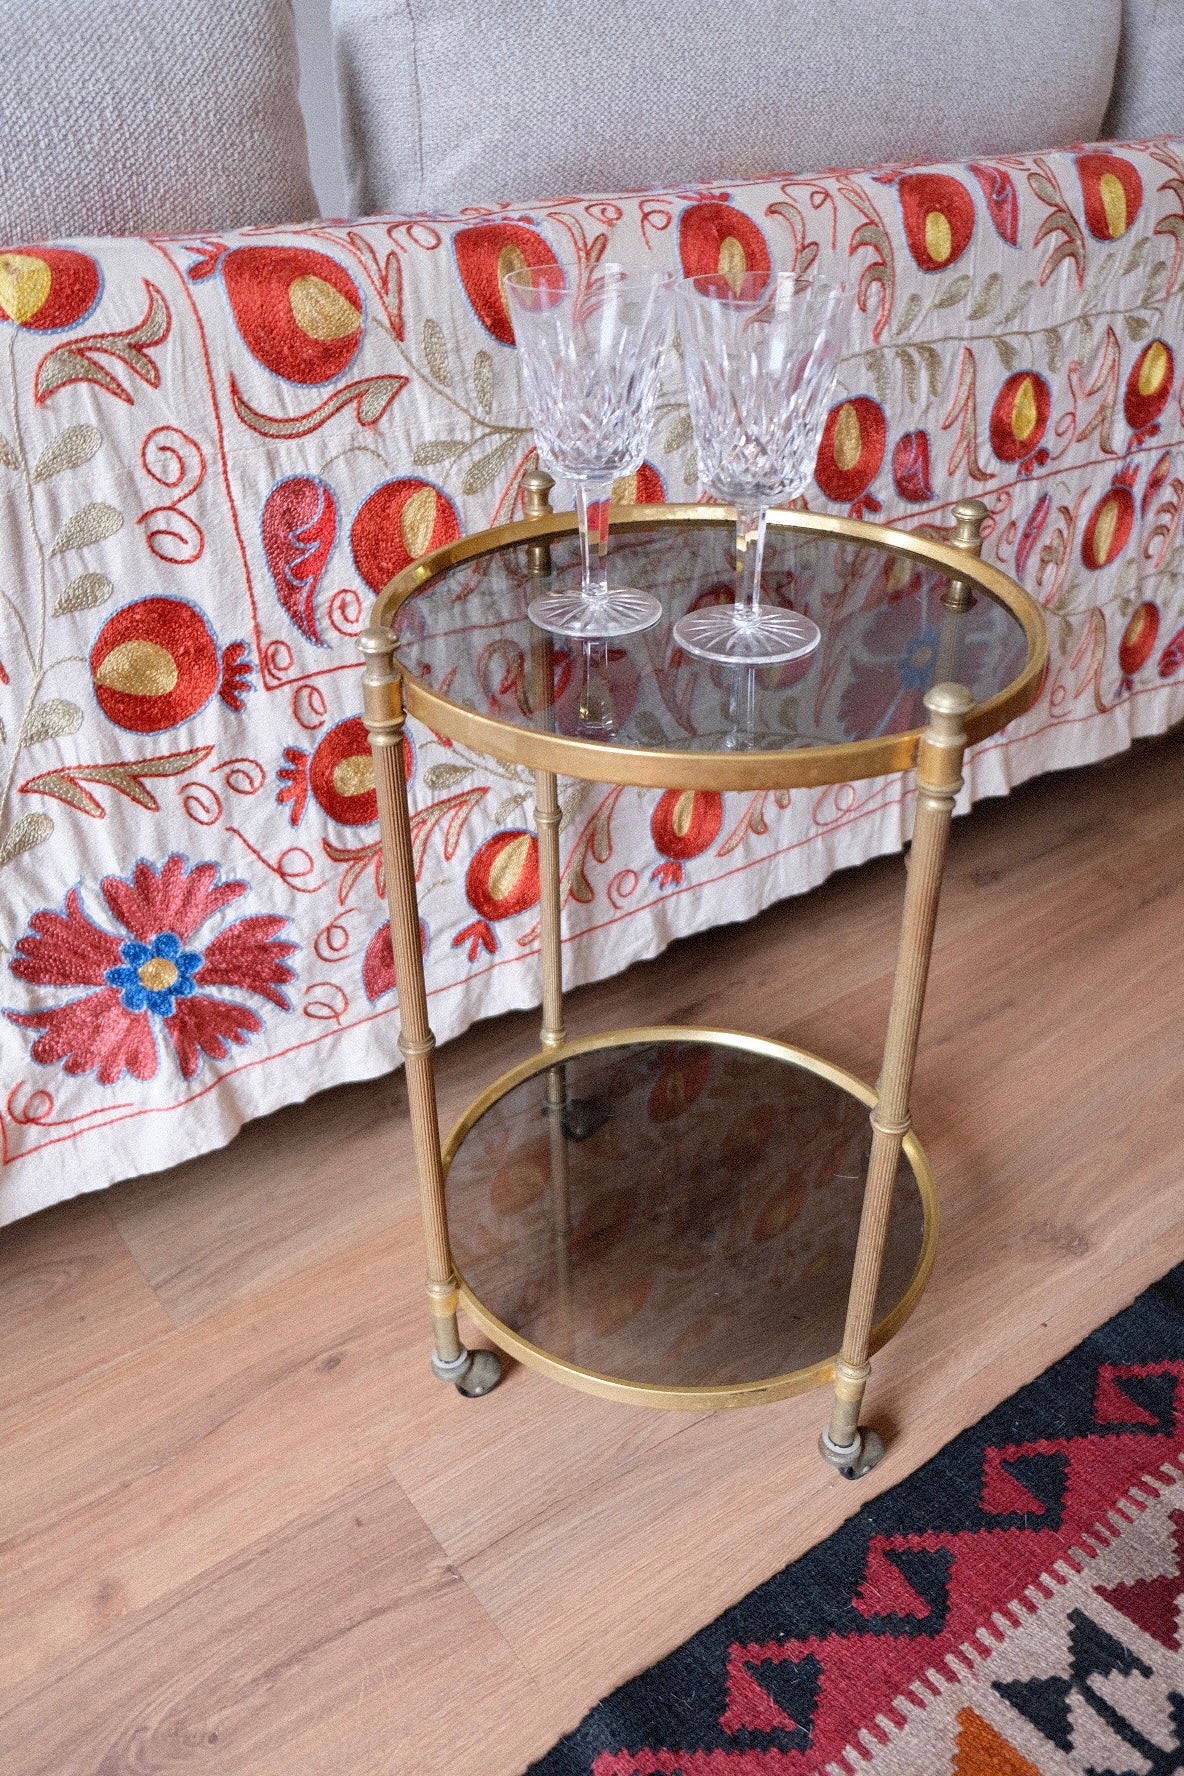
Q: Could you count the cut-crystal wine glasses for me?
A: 2